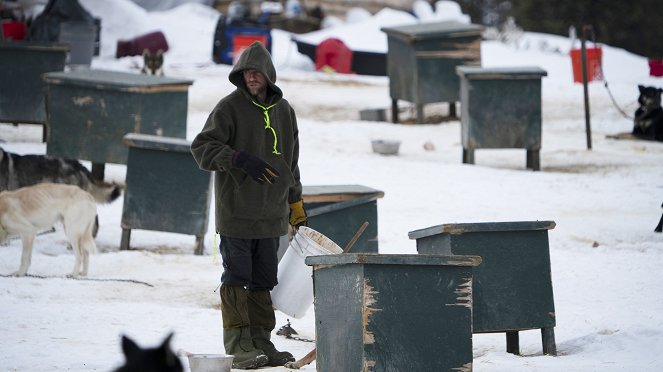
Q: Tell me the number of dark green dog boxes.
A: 8